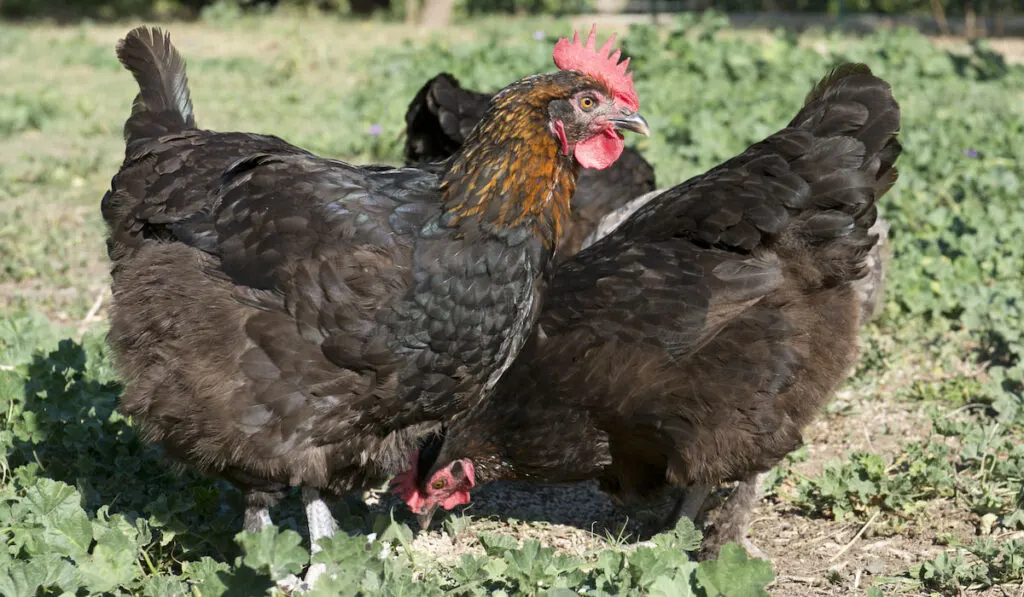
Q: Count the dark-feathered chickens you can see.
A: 3